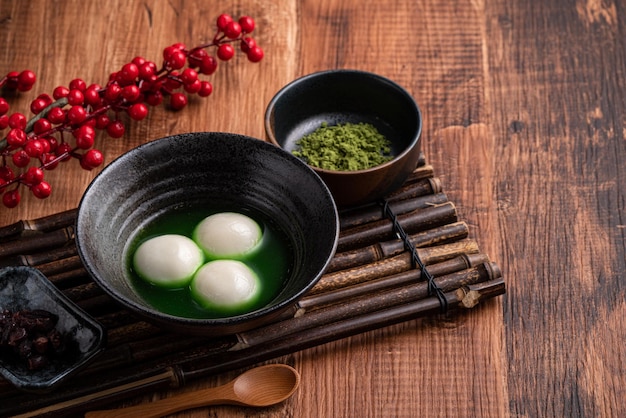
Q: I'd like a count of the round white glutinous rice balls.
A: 3